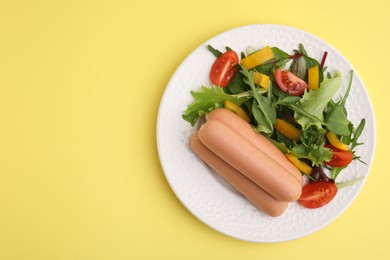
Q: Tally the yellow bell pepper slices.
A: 7